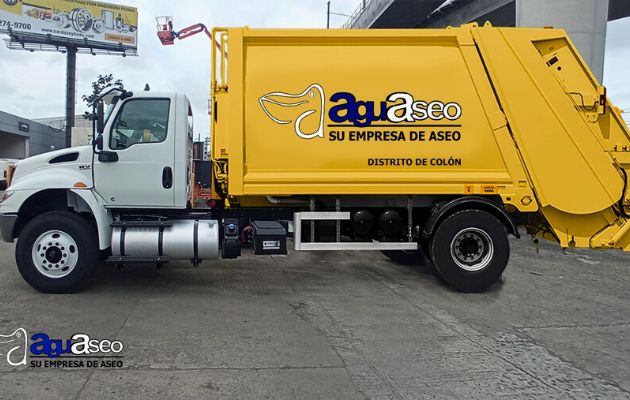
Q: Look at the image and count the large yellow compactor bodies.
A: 1